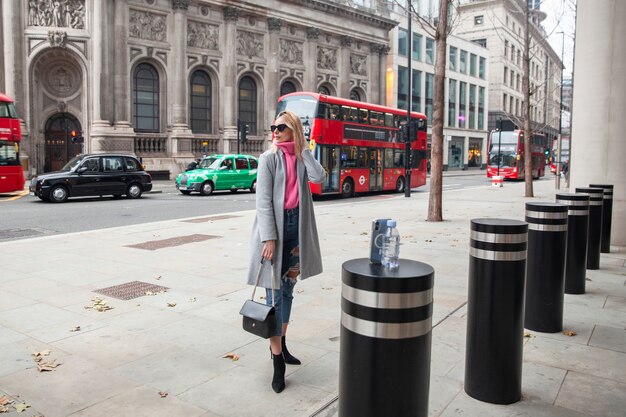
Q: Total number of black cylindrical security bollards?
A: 6